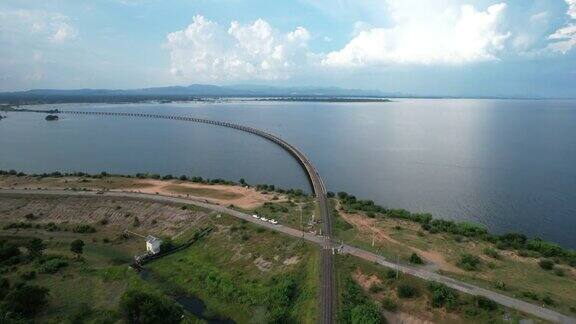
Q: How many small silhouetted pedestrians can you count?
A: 0